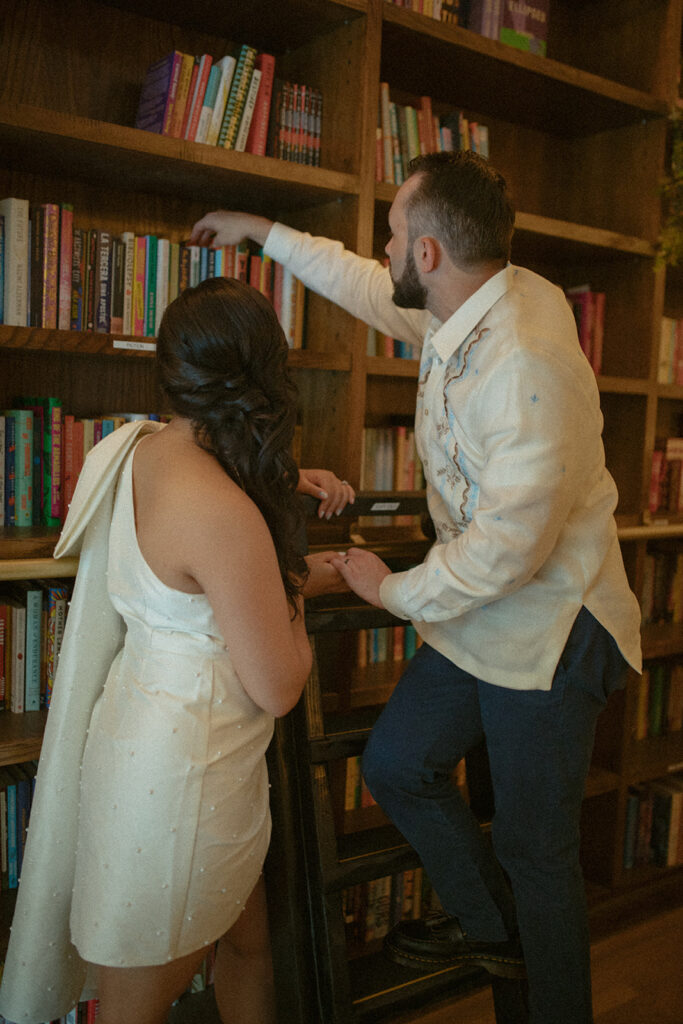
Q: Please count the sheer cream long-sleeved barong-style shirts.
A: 1